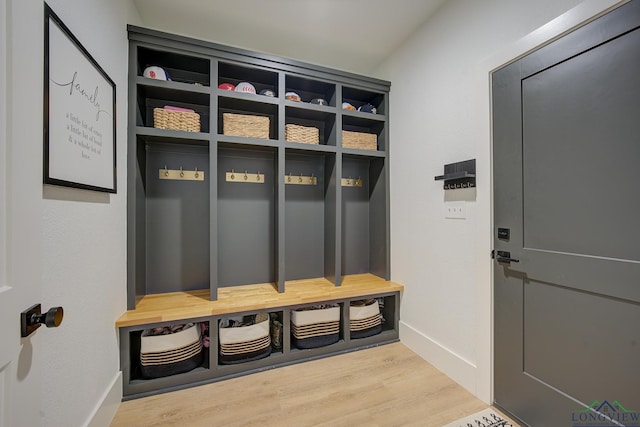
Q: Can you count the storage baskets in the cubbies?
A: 8